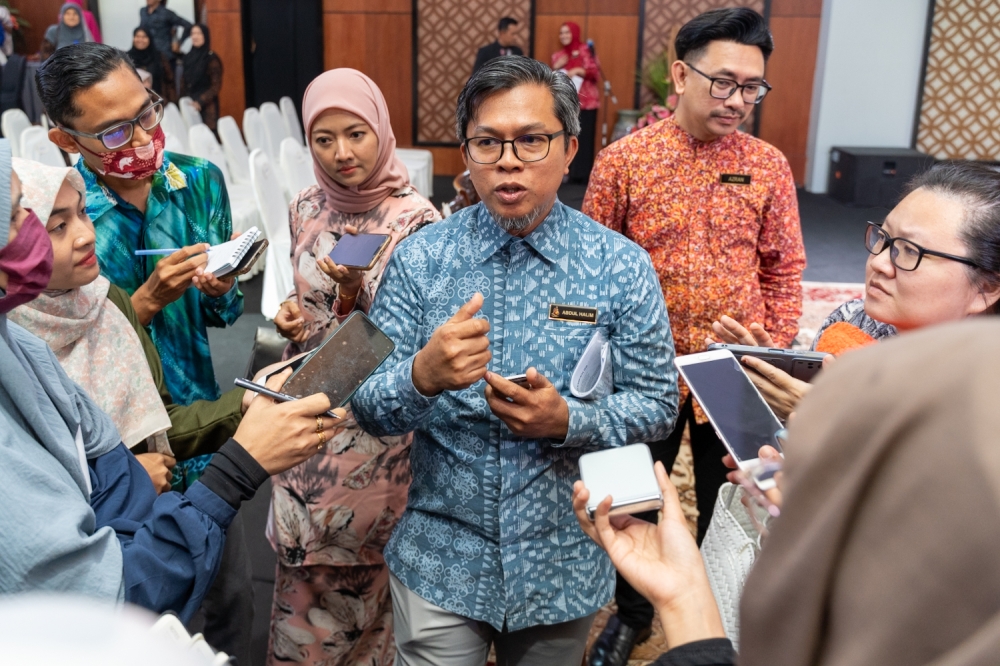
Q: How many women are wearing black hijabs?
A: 2